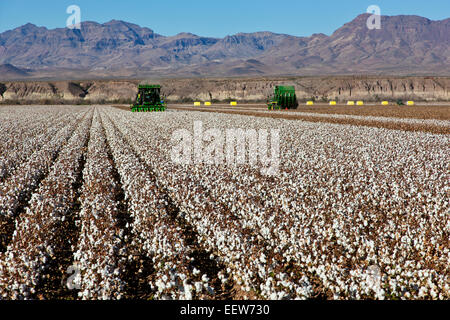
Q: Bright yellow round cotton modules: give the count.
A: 9